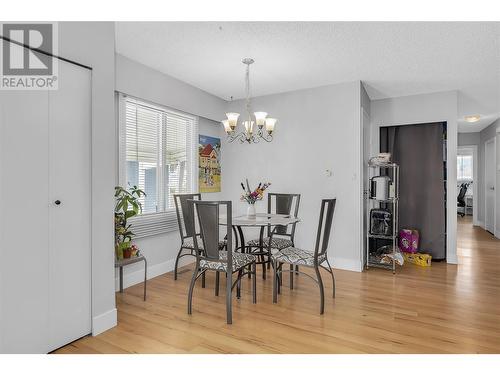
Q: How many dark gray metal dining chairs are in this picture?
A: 4